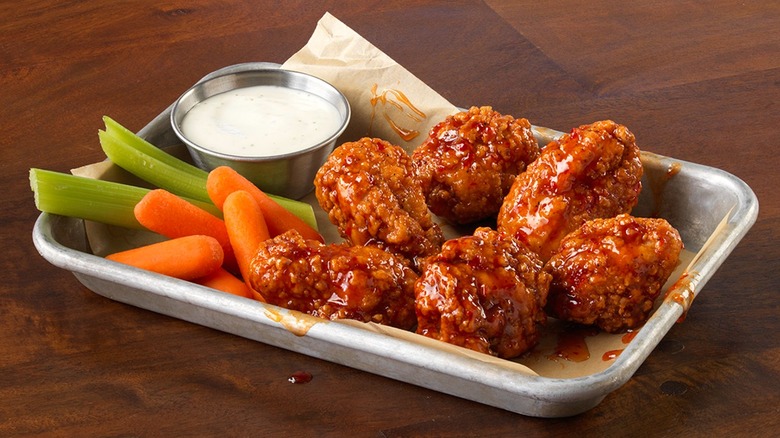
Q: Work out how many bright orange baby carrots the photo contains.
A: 5